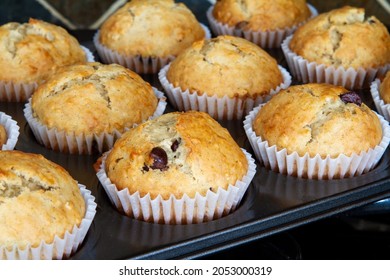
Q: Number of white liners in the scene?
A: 11